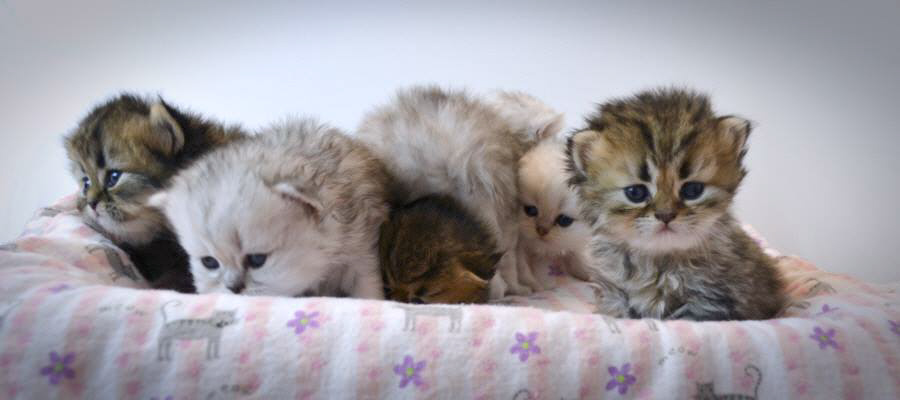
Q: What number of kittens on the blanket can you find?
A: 6